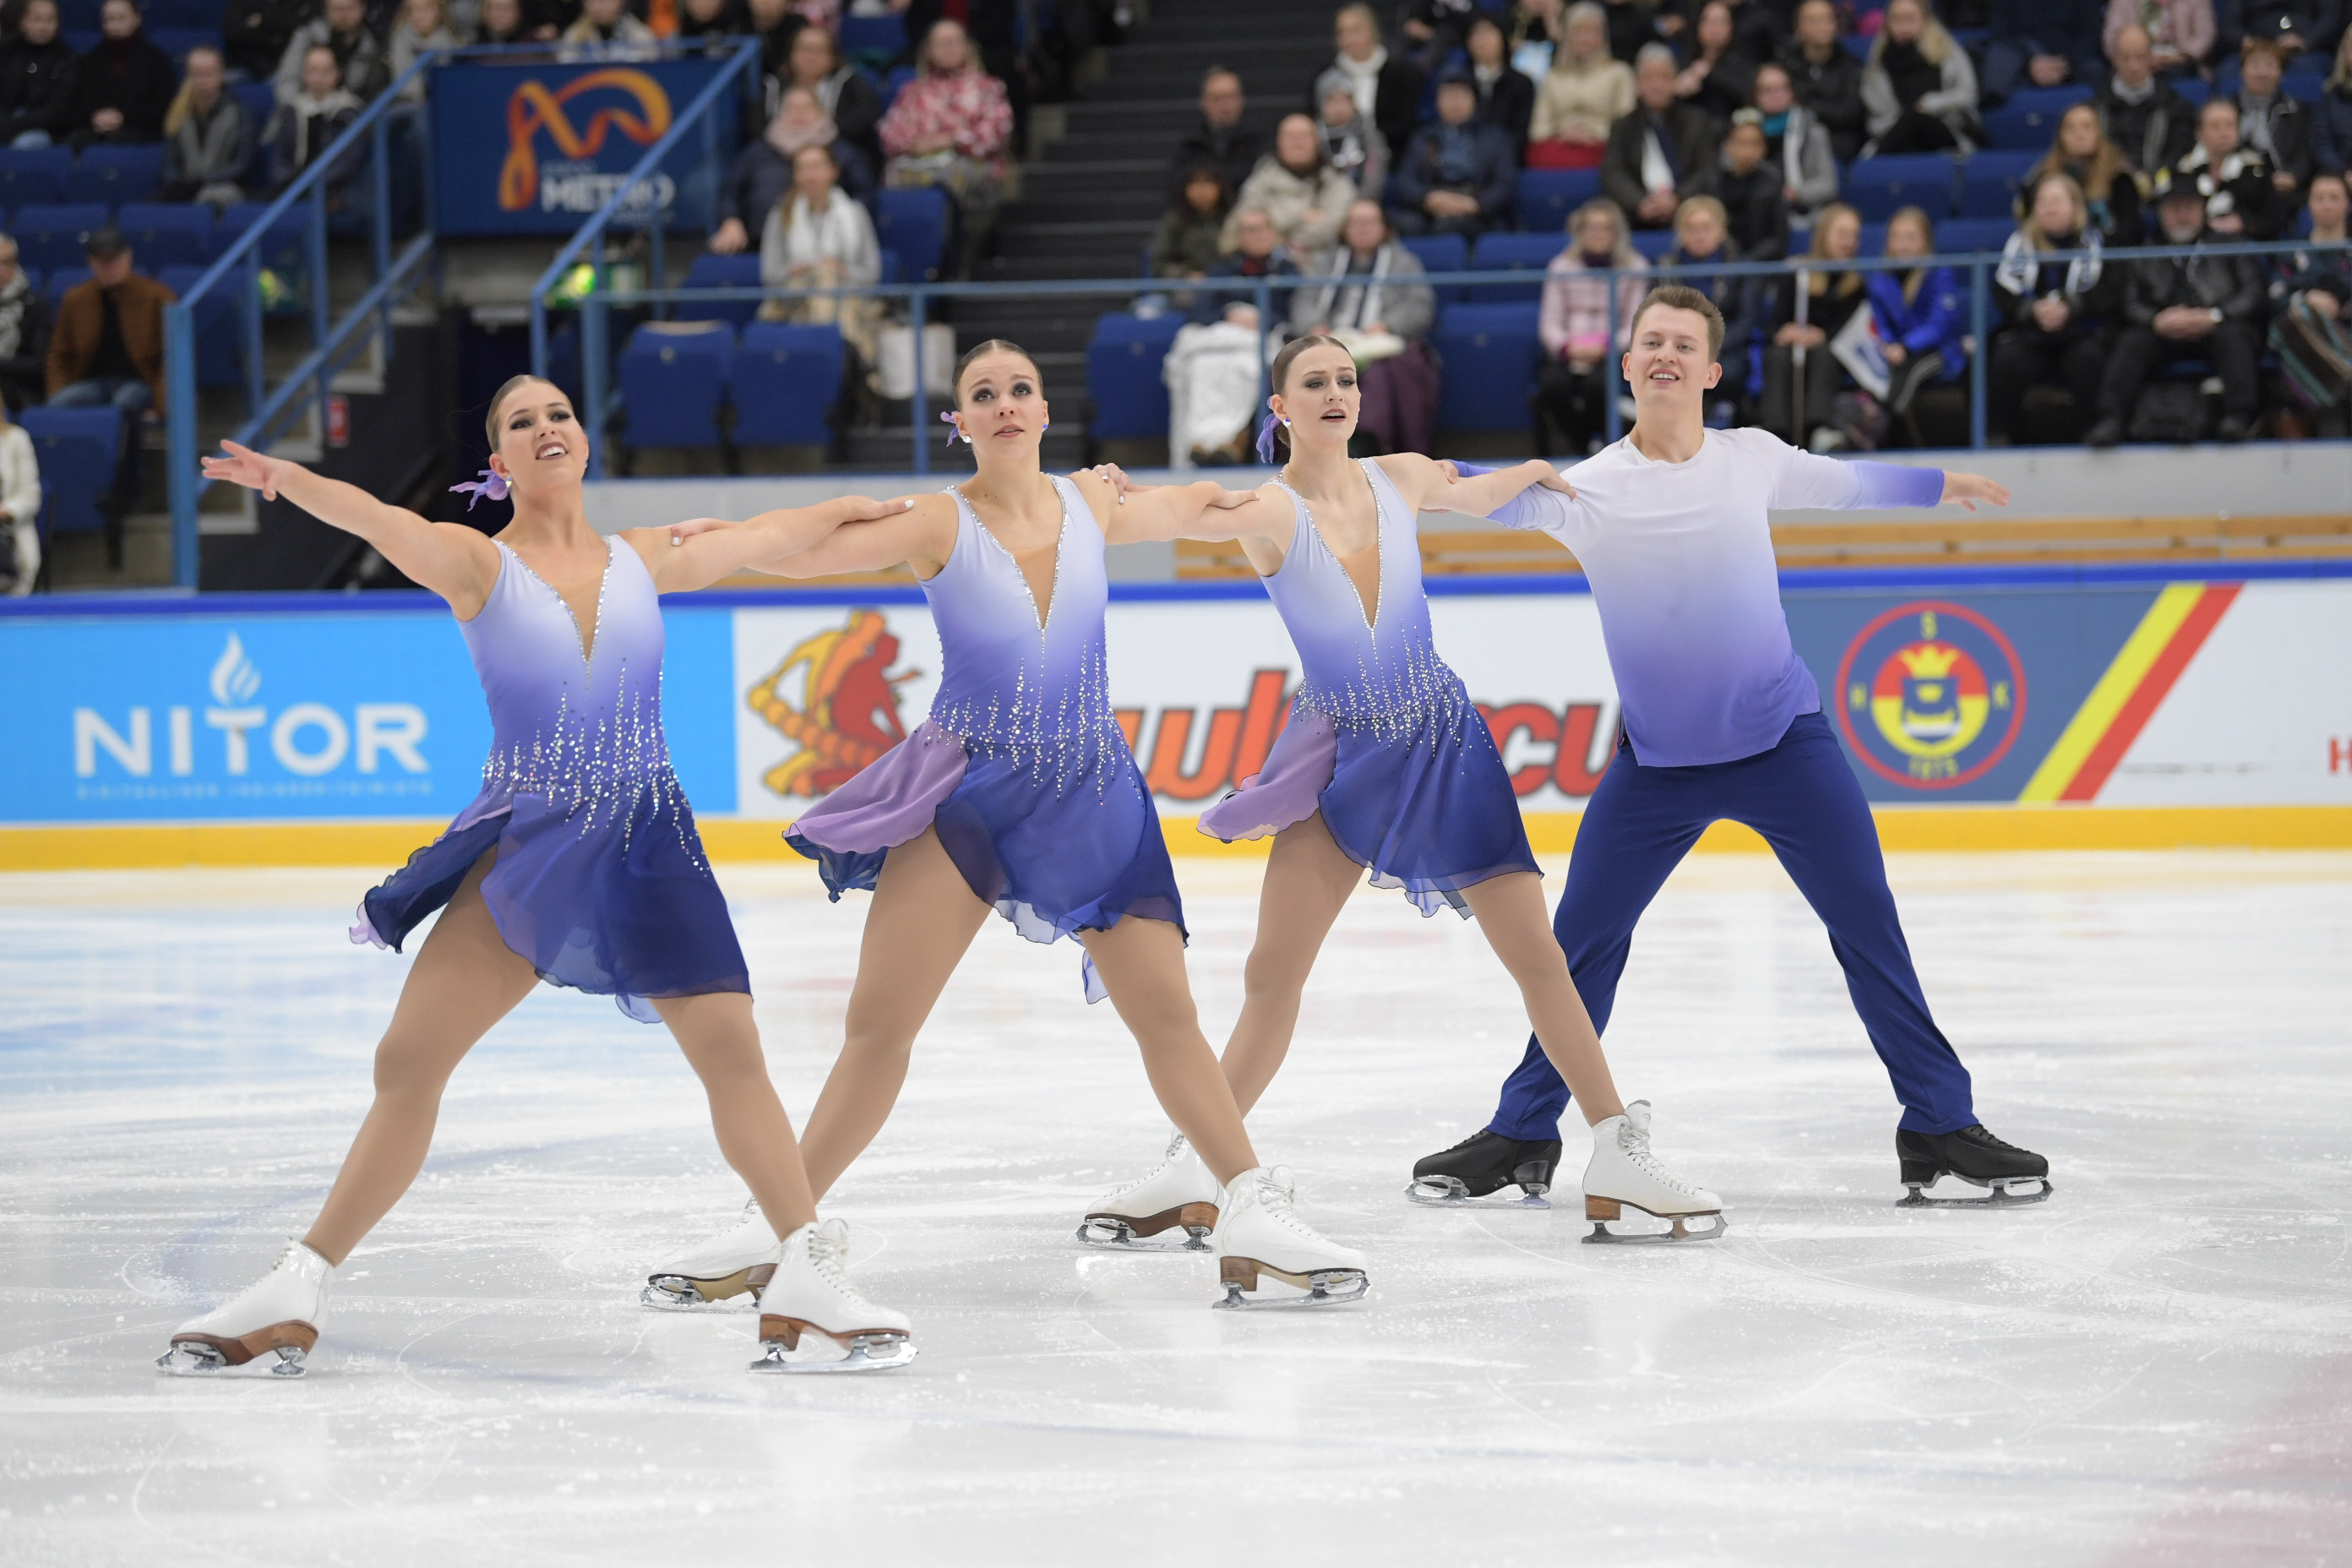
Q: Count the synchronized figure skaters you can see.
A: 4